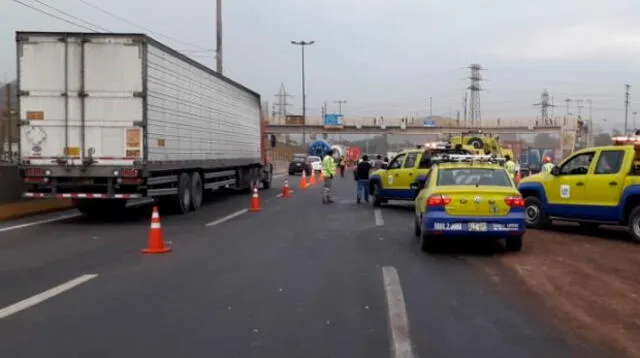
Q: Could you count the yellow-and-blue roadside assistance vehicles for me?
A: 3